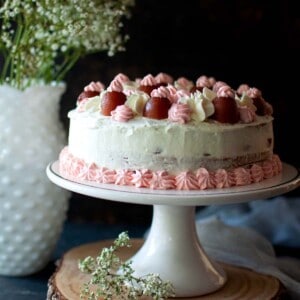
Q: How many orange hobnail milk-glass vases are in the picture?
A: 0